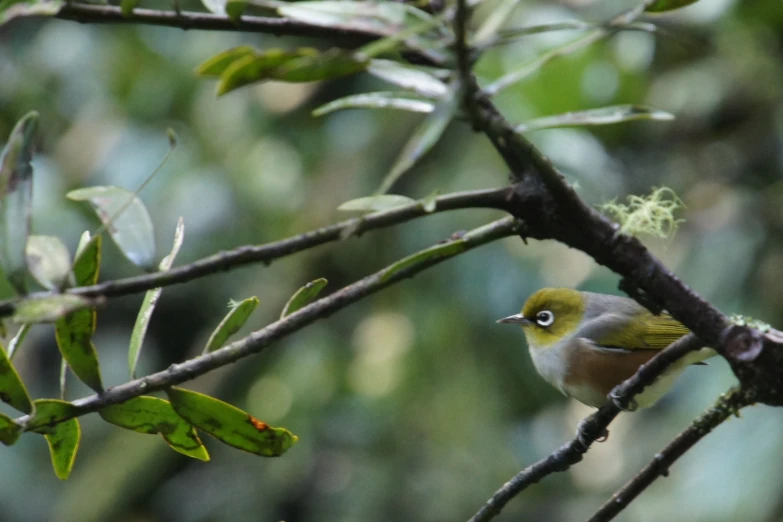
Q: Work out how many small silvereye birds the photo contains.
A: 1